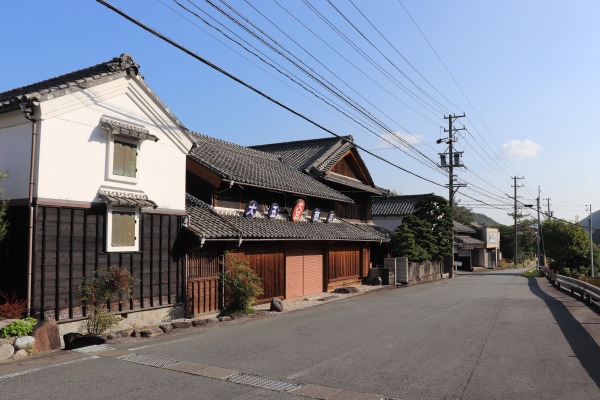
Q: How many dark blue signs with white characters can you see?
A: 4